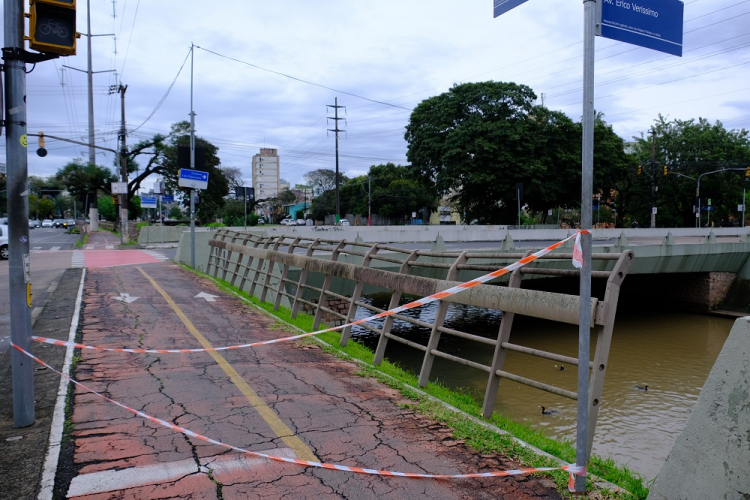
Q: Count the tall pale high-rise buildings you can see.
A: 1